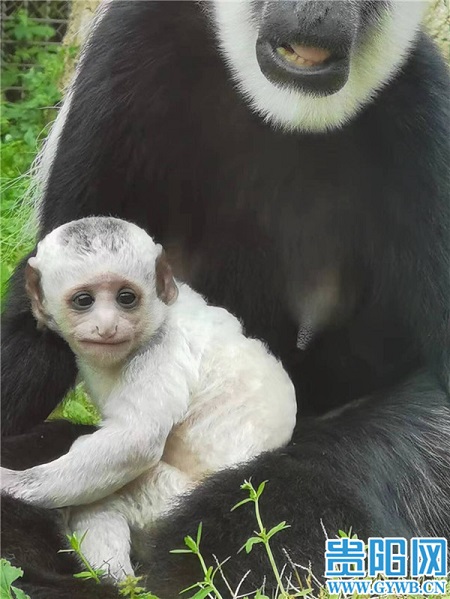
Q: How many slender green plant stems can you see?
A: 3